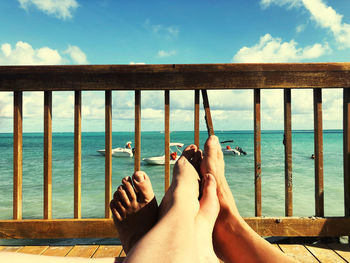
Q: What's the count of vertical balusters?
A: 12